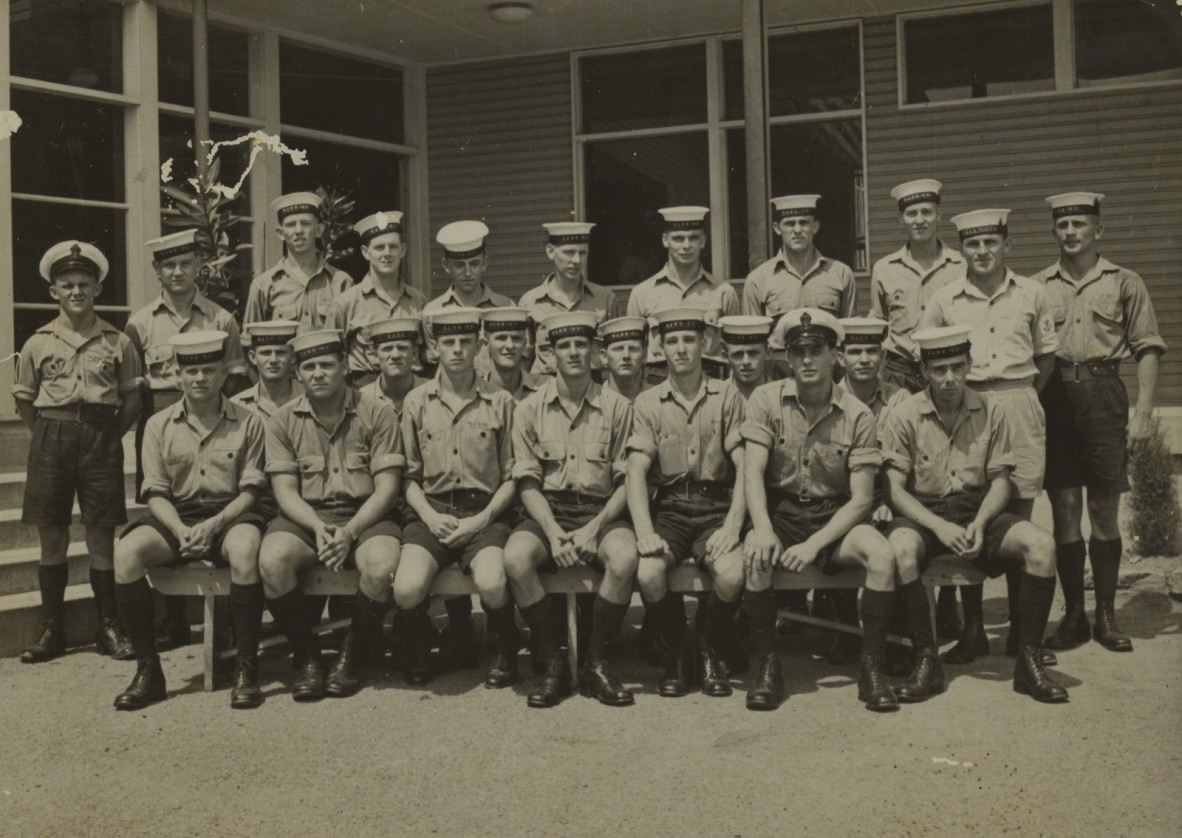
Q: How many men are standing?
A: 11